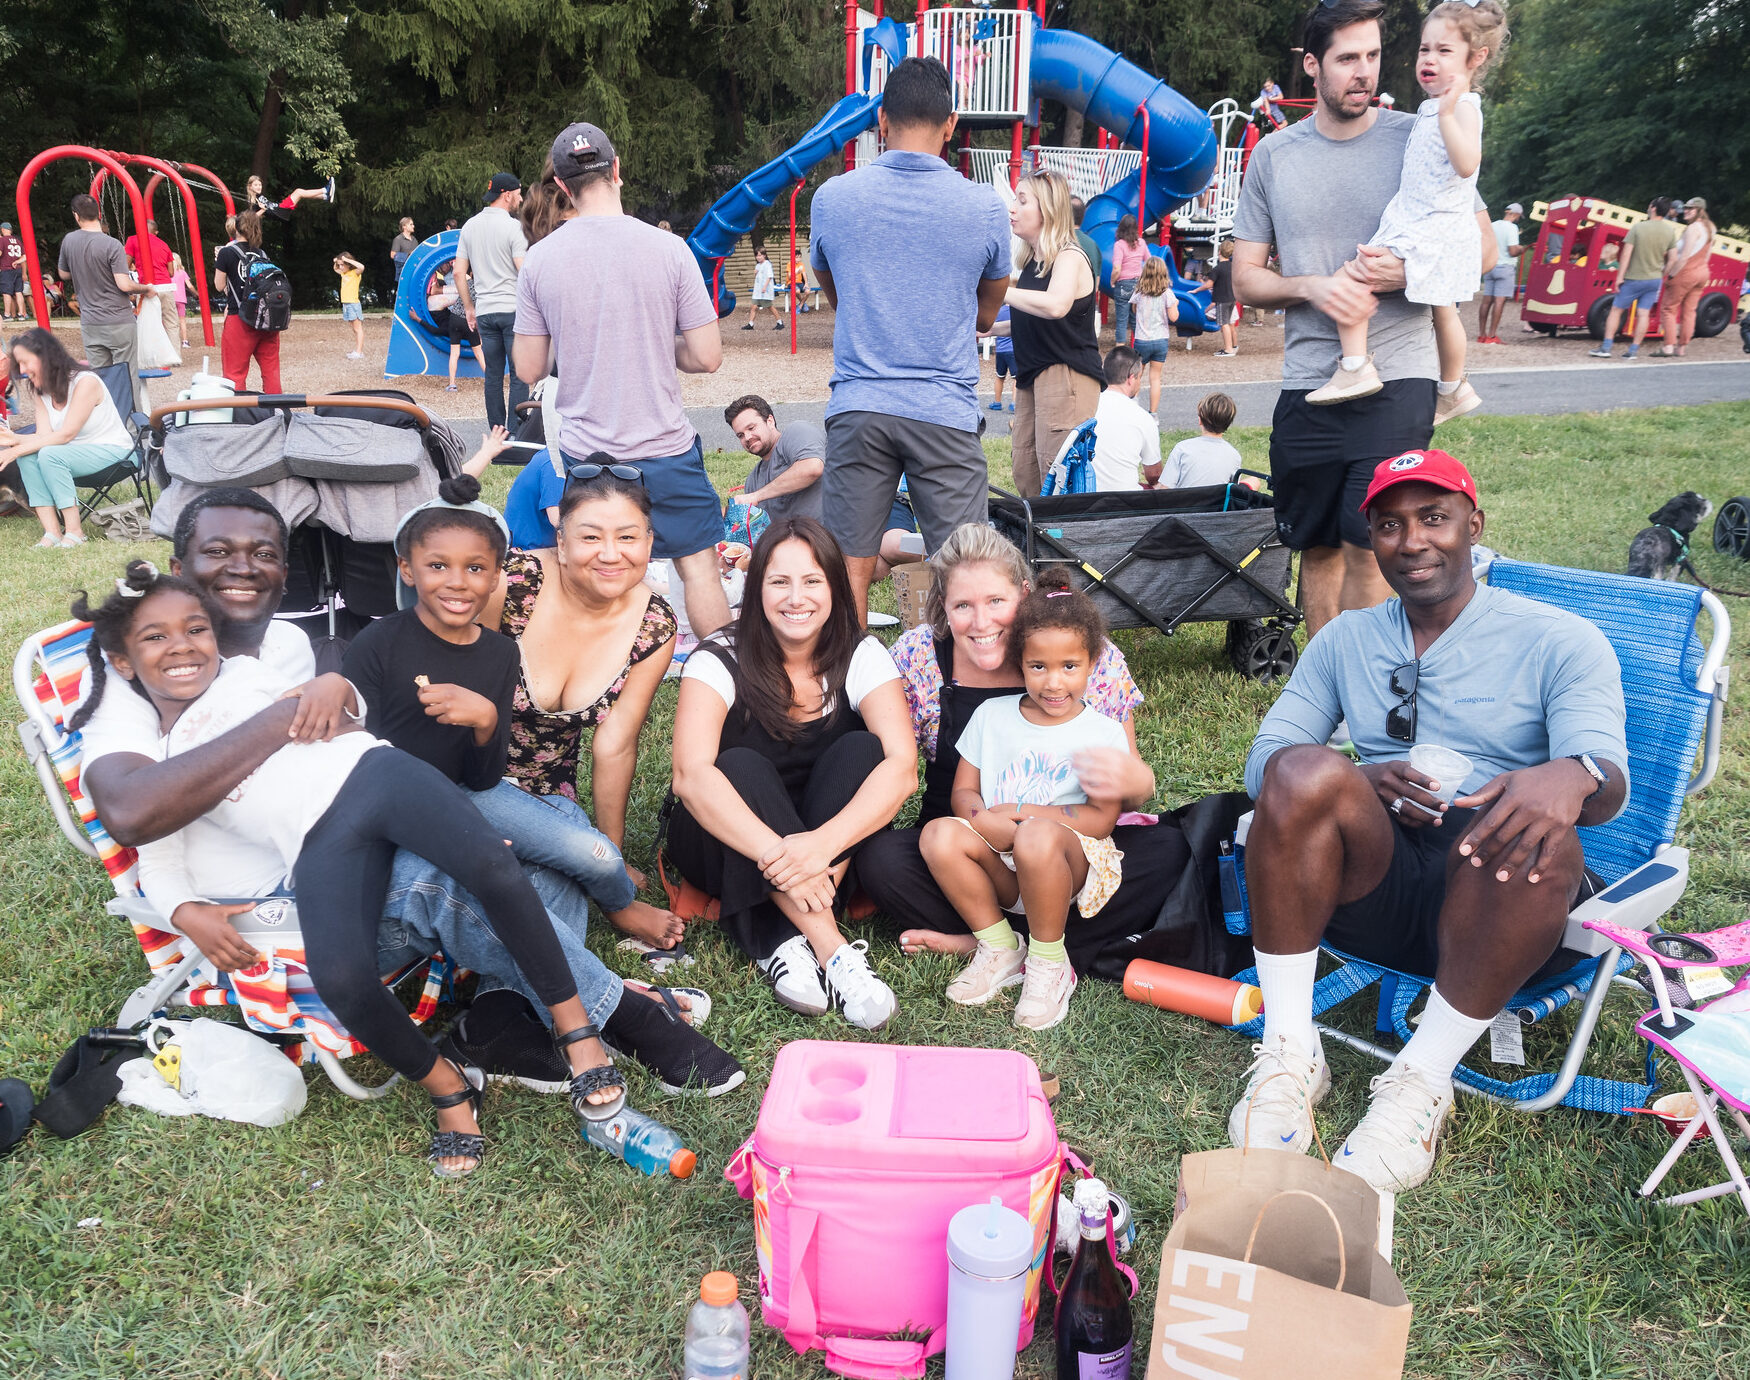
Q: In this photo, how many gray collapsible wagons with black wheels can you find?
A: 1